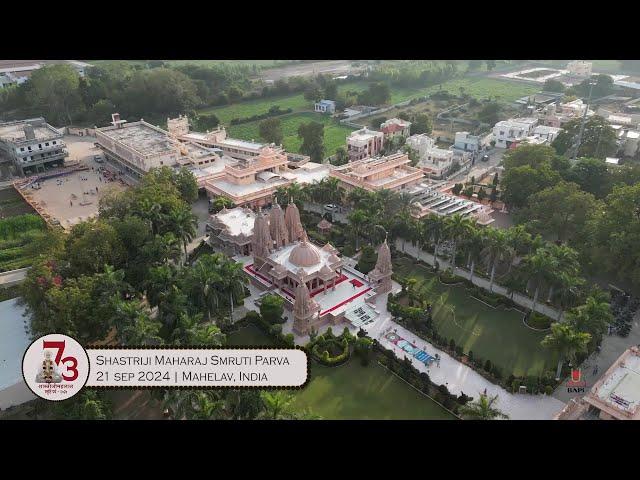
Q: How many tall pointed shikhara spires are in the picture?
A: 5